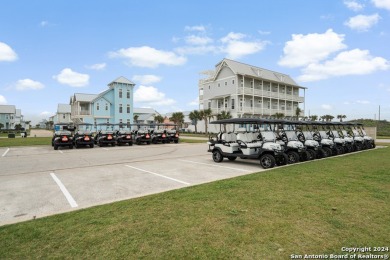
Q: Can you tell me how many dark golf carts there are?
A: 7